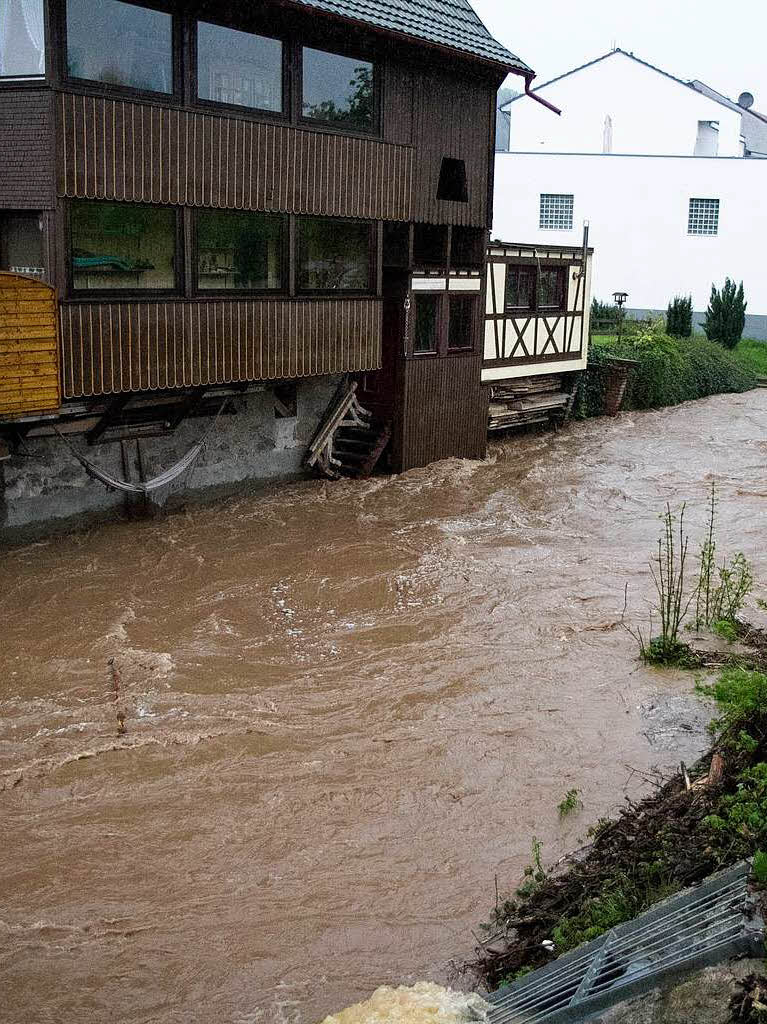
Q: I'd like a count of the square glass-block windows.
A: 2